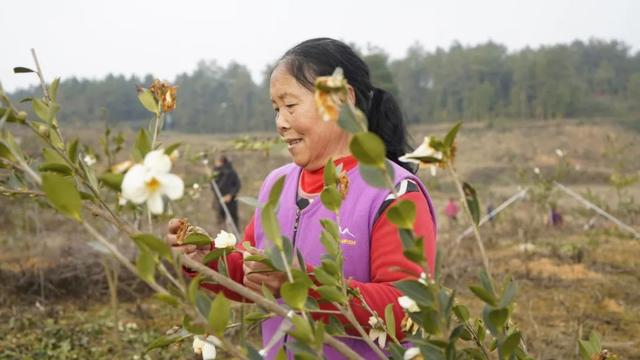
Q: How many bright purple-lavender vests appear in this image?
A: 1